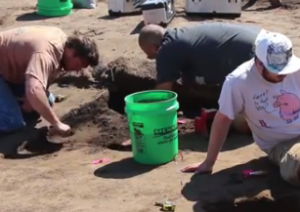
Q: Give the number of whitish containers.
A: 3